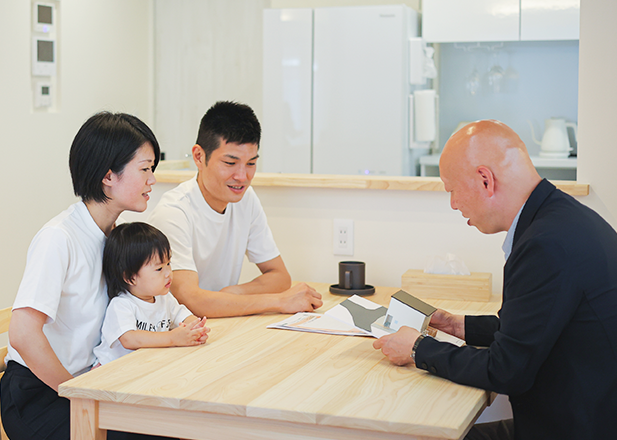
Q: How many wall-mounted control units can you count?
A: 3